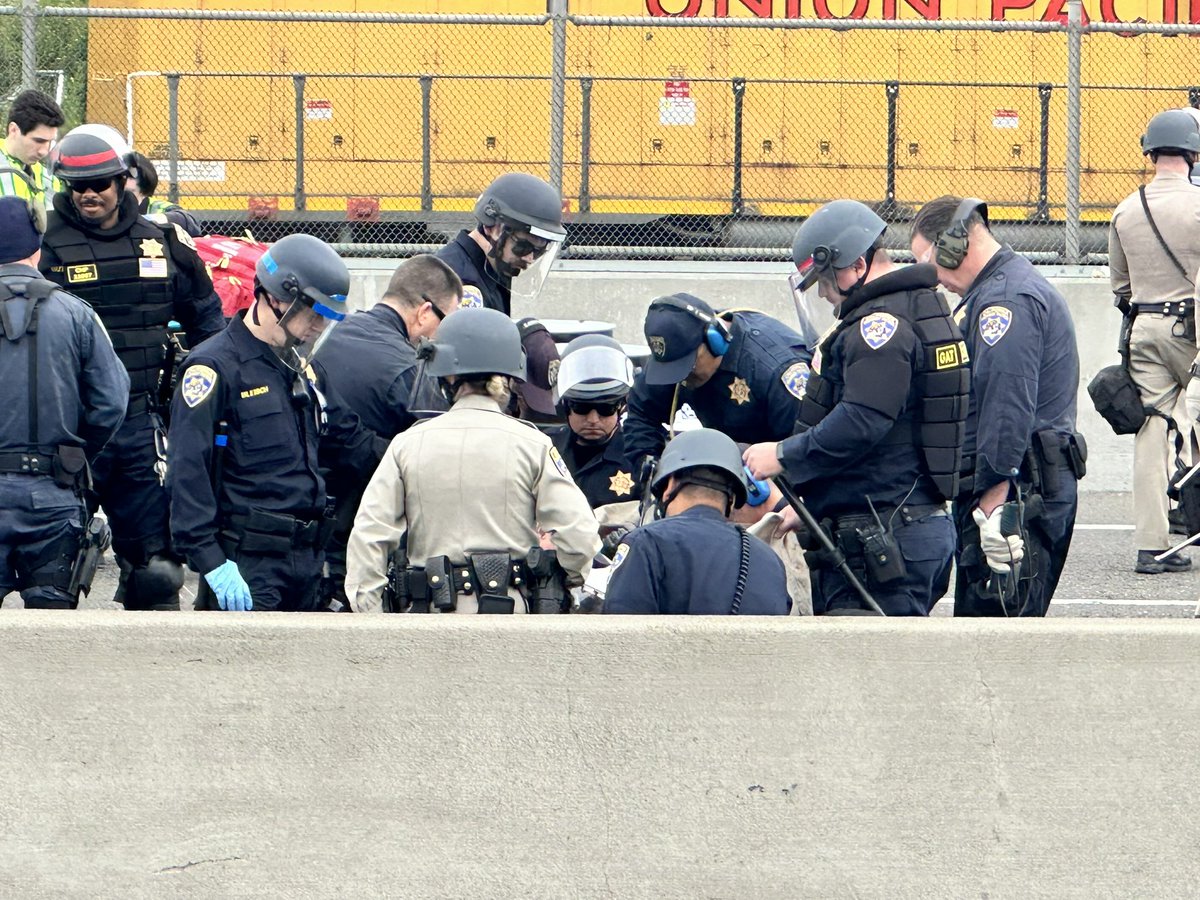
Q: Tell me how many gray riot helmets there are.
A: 8